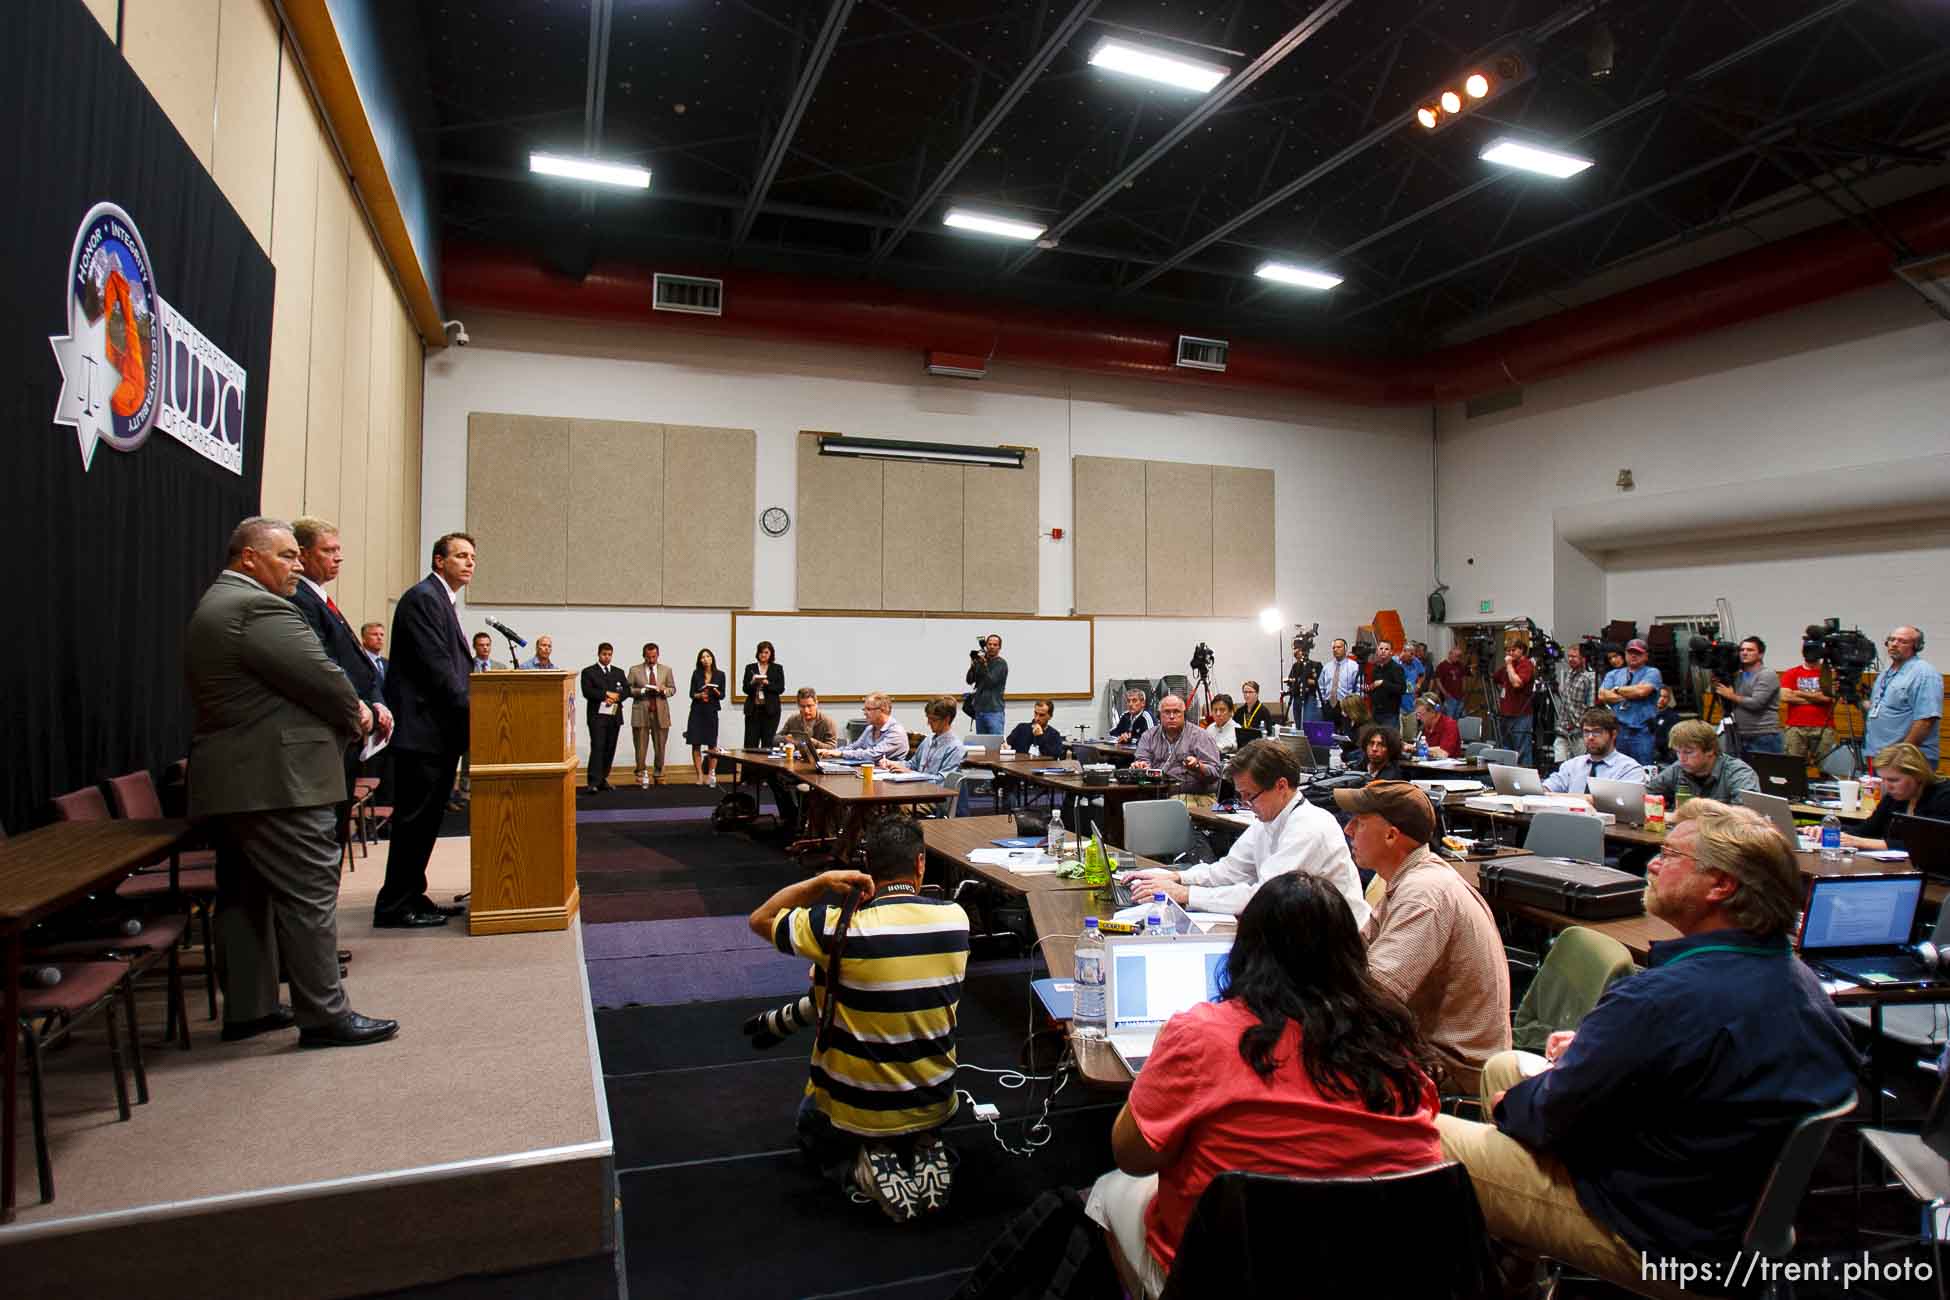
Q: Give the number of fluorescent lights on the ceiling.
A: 5